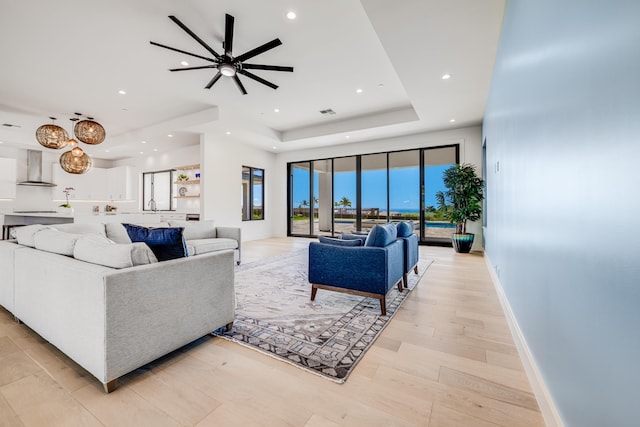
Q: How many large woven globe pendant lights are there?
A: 3